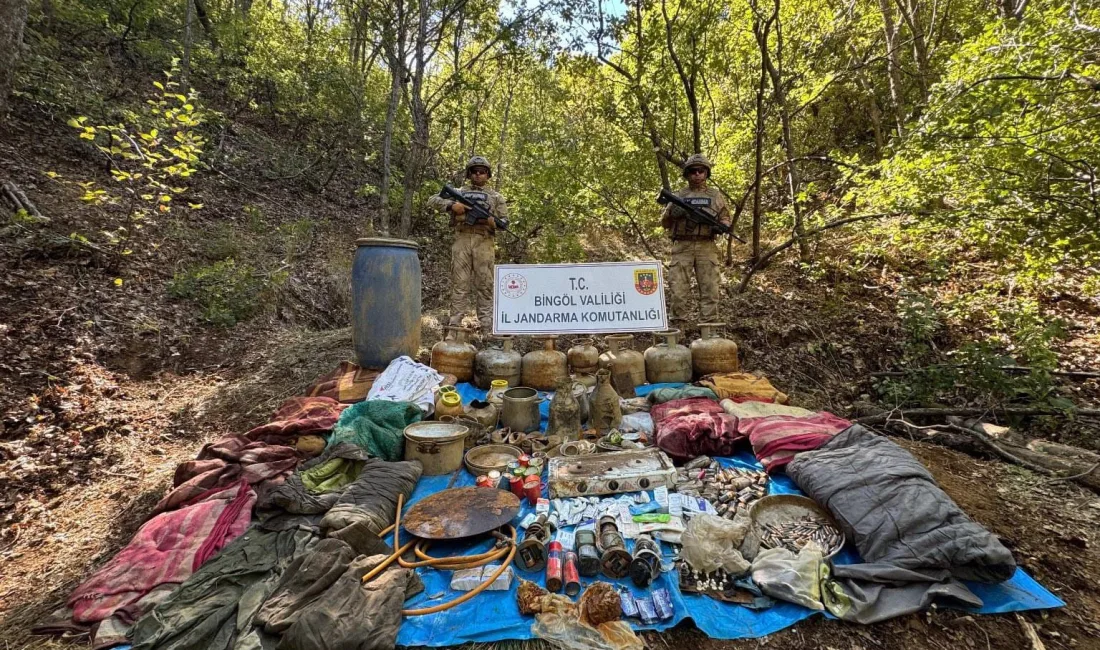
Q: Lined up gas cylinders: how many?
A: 7